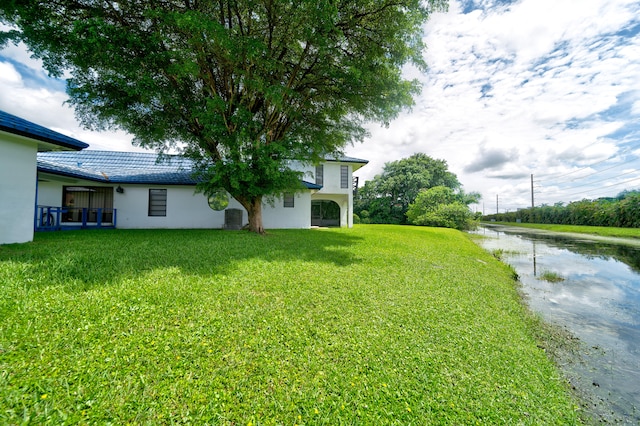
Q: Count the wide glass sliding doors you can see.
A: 1